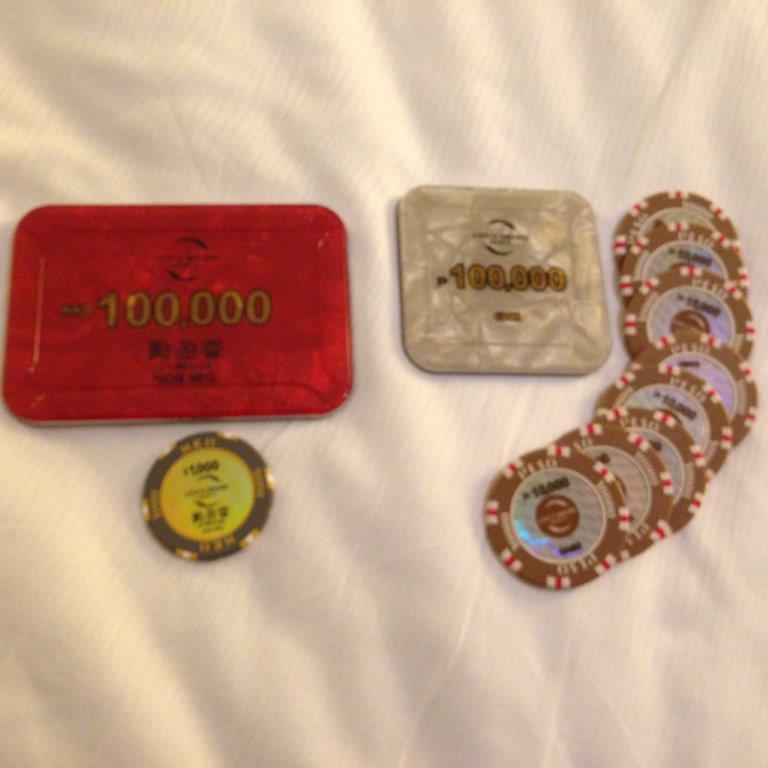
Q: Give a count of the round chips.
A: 9